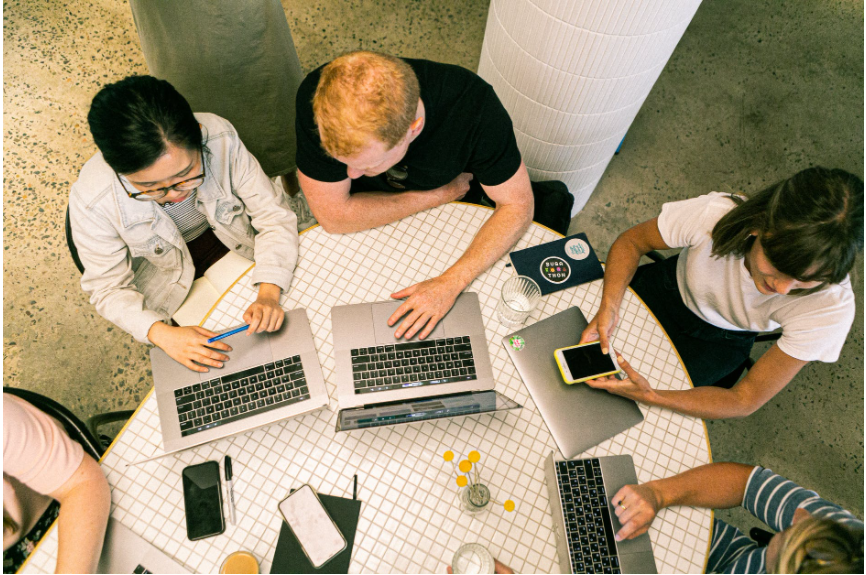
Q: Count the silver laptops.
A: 5